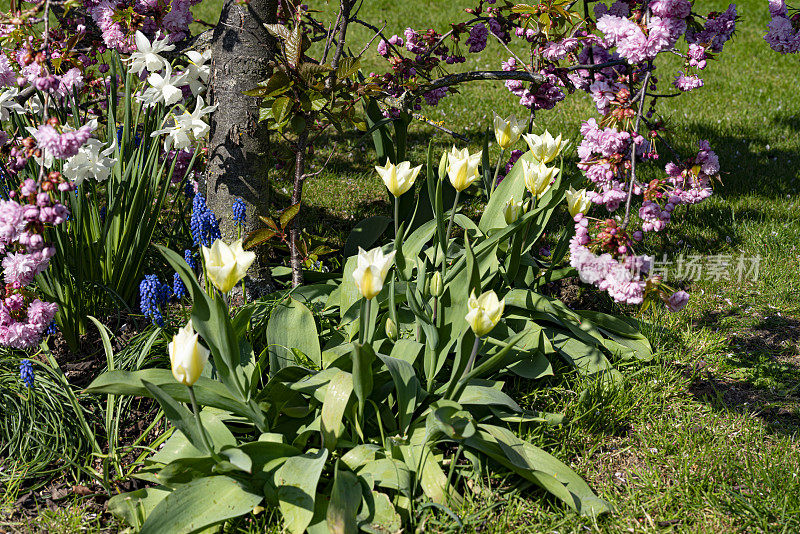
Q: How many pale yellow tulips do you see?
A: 11